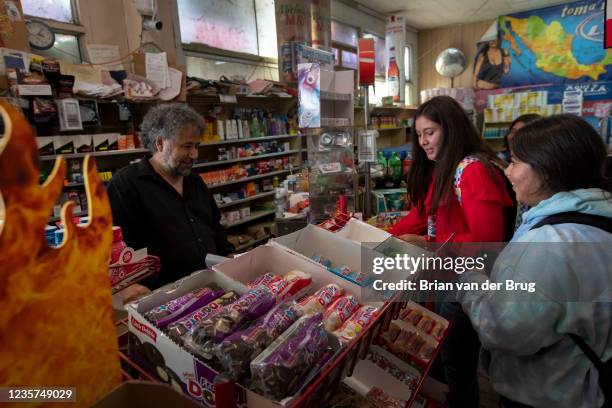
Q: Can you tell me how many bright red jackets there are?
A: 1